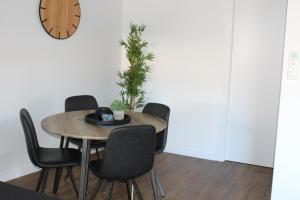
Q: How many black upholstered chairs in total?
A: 4